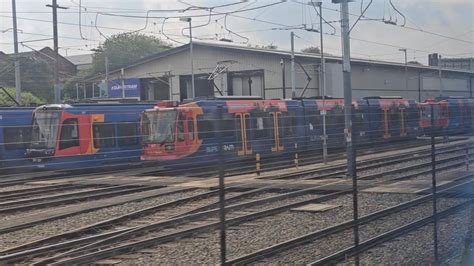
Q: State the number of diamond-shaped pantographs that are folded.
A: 0